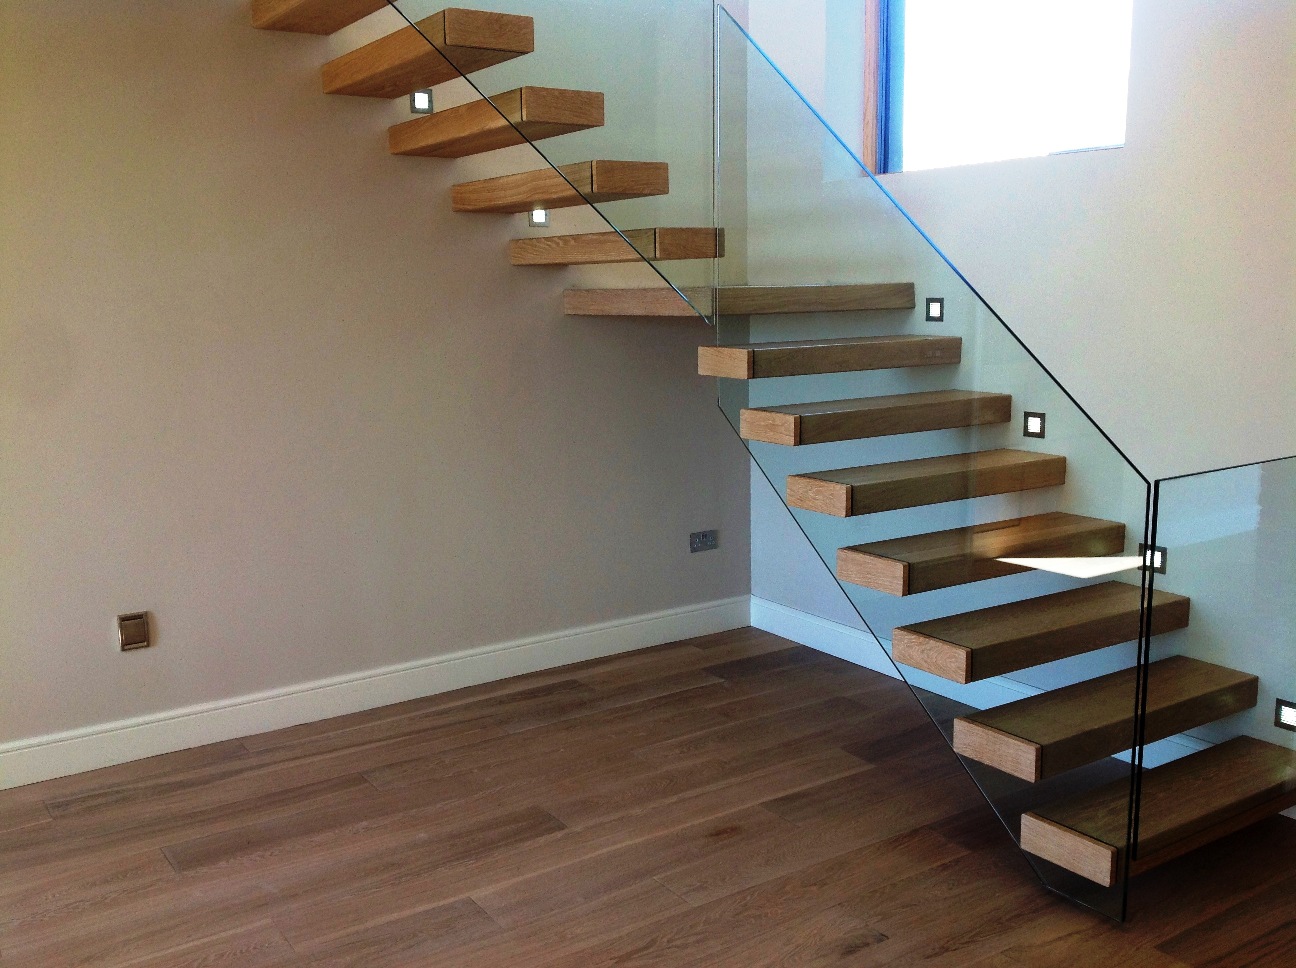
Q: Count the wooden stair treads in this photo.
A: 13